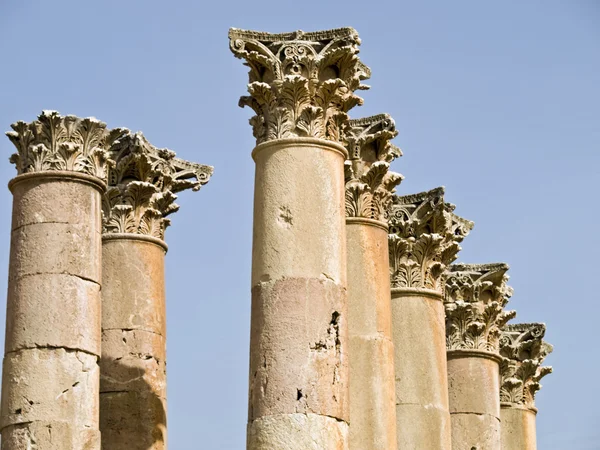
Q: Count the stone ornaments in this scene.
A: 7